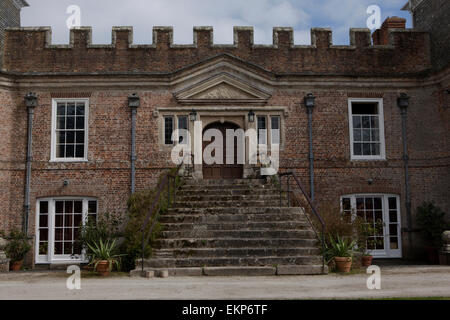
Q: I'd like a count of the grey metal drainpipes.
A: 4